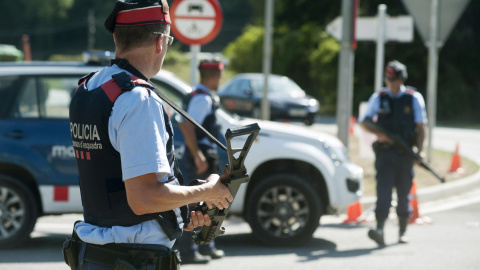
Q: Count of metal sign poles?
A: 5